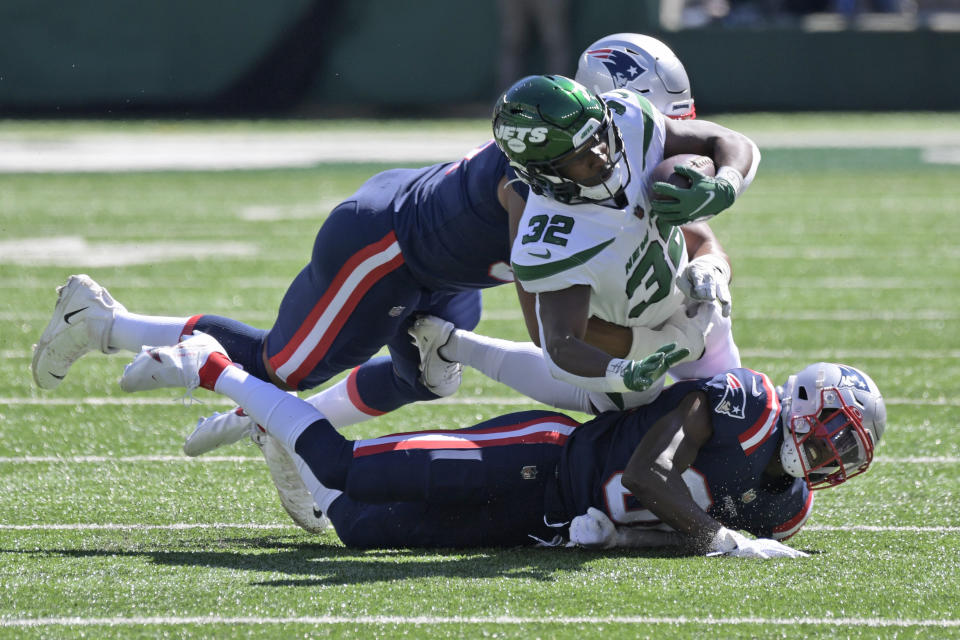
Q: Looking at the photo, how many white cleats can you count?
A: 5